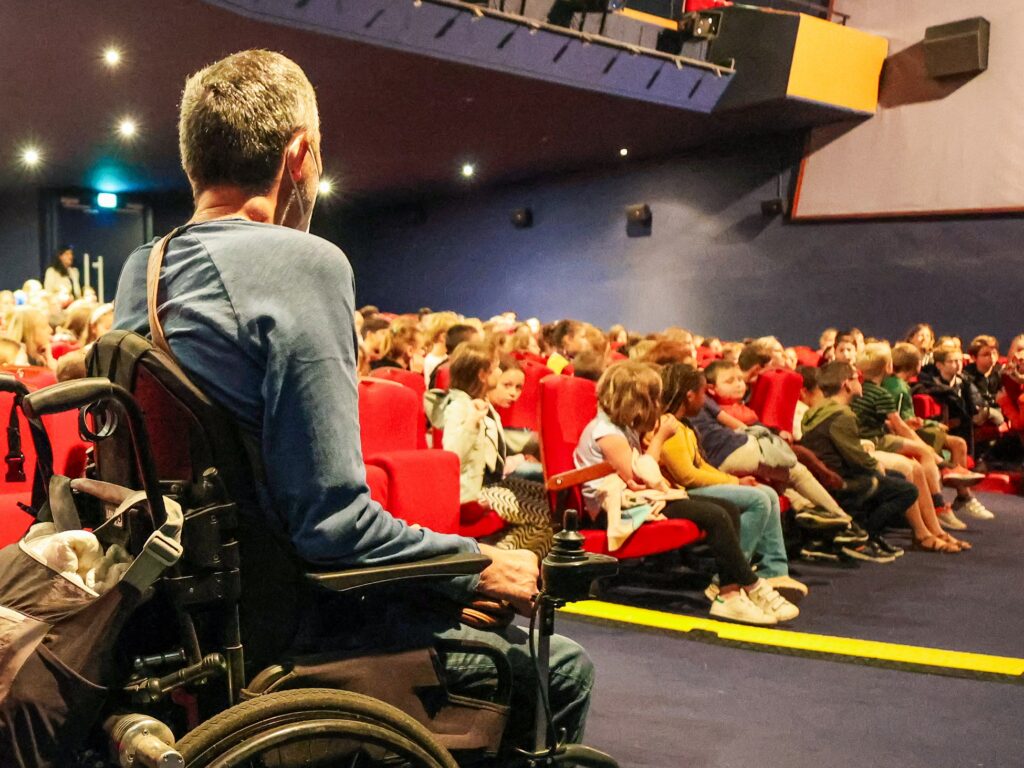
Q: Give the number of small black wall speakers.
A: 3